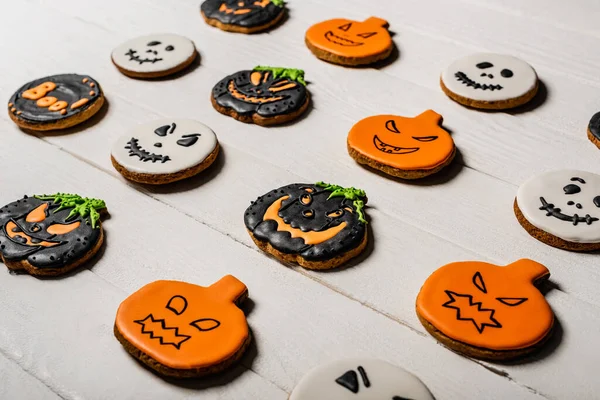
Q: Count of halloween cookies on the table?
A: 15